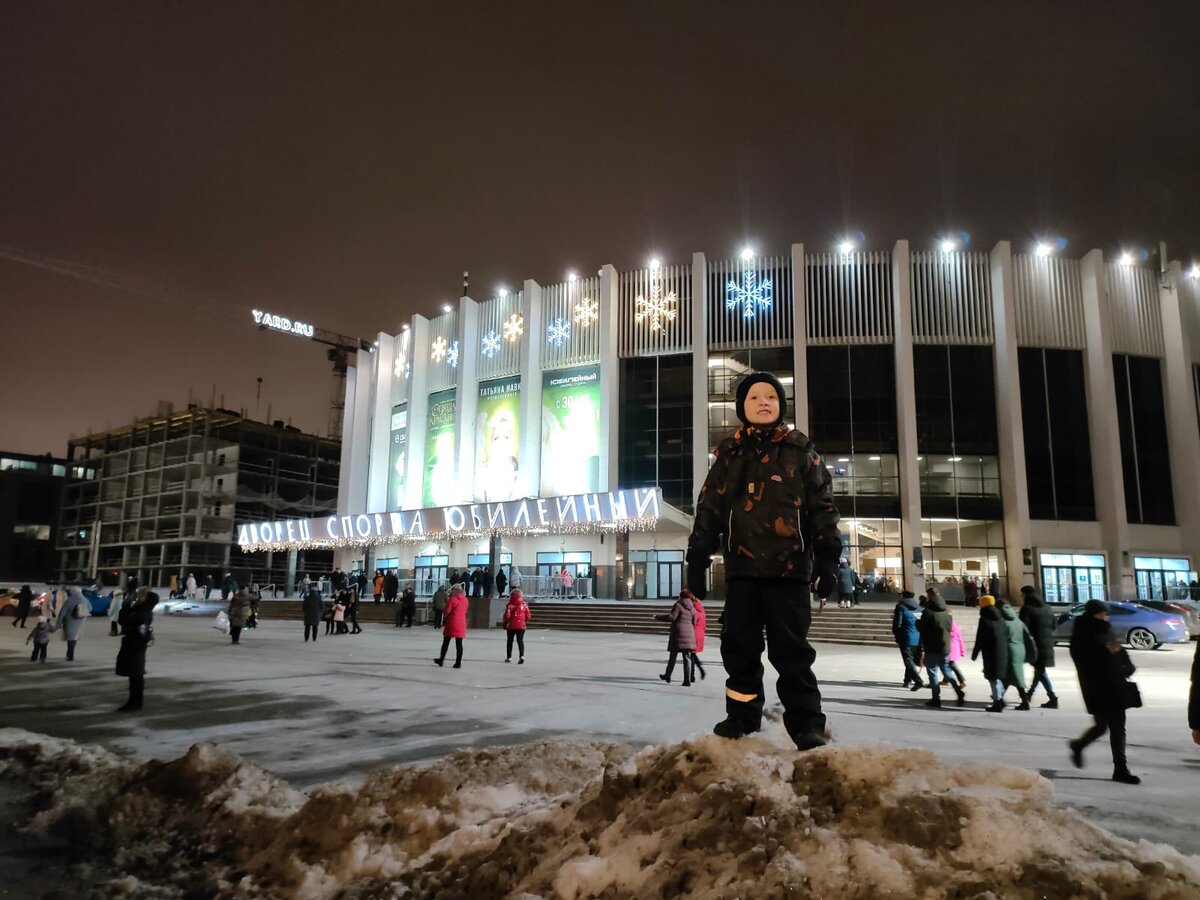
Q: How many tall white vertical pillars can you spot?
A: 13